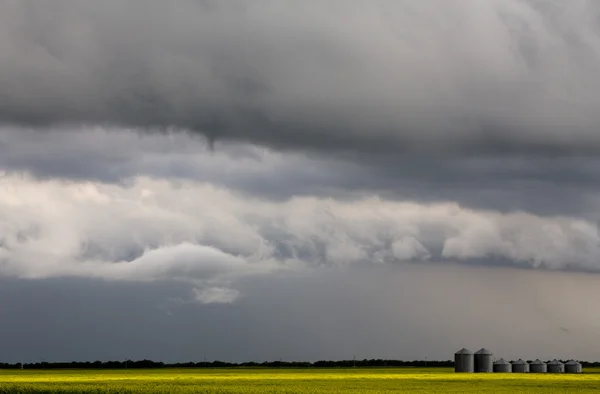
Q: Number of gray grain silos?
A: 7